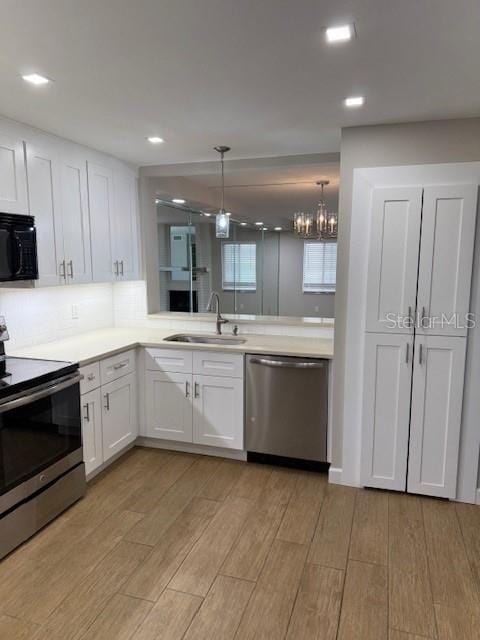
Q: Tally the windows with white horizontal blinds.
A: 2